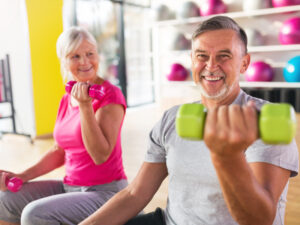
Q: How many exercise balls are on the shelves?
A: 11